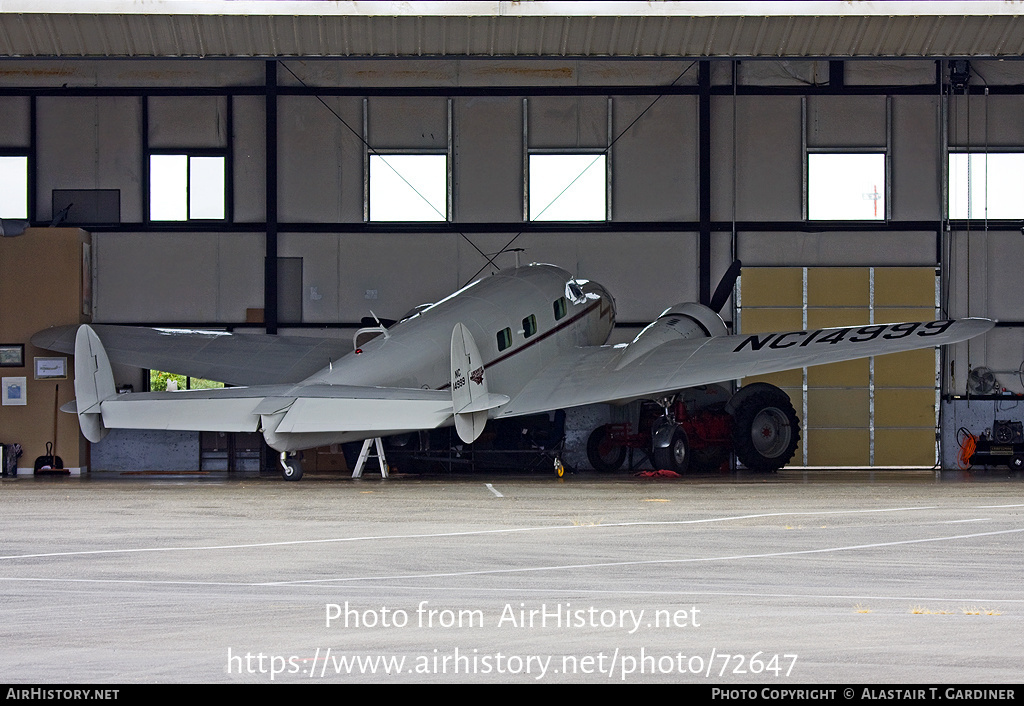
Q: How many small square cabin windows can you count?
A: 3